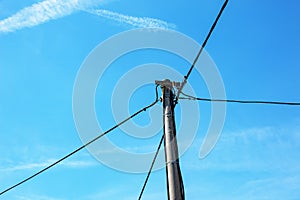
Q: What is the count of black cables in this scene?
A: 4